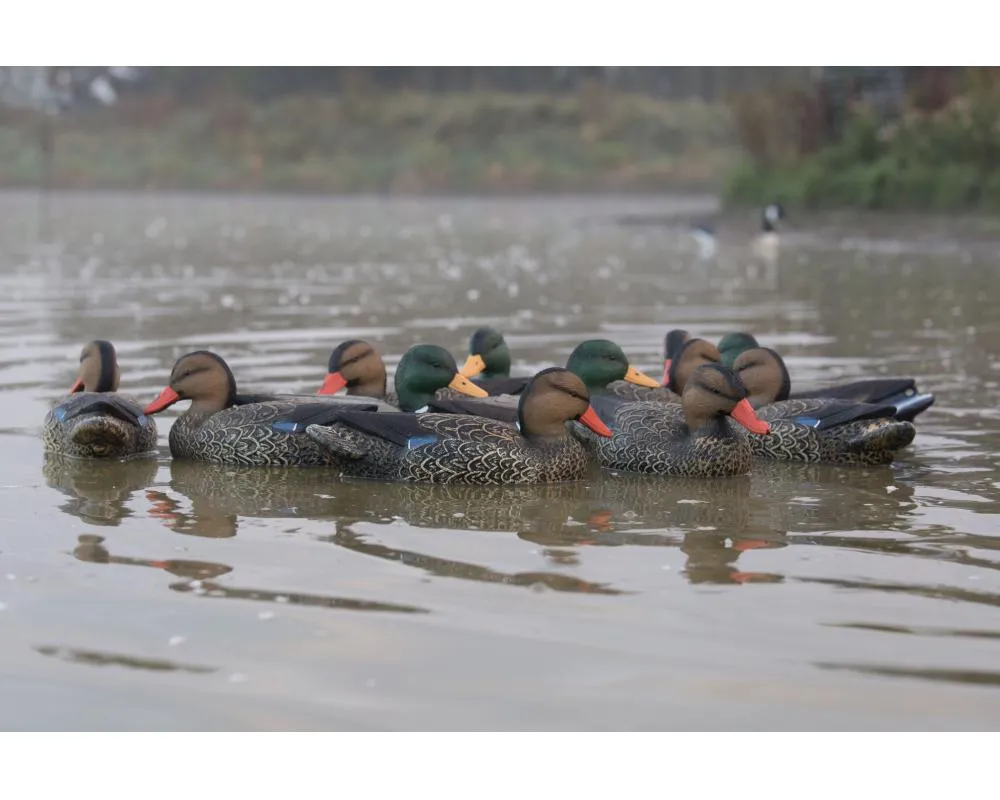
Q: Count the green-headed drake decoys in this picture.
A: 4